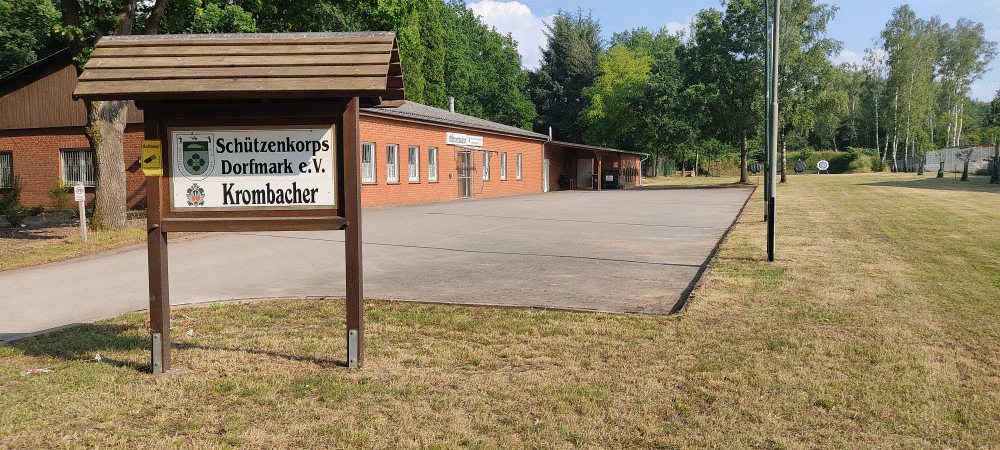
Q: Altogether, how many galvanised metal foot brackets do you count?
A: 2